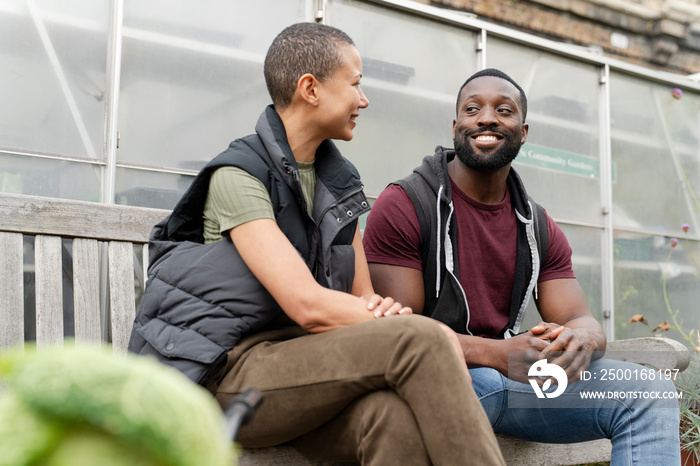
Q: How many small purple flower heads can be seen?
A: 3